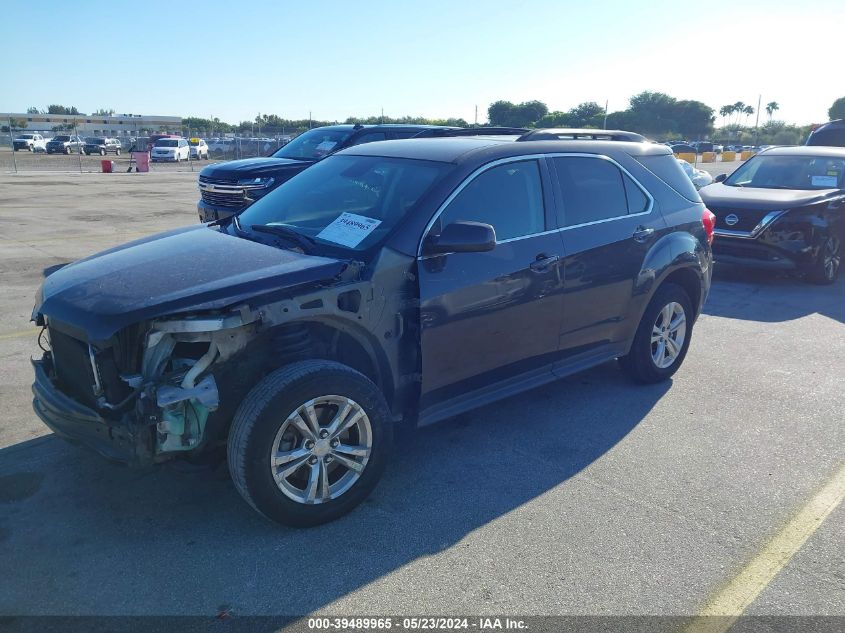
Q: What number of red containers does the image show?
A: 2